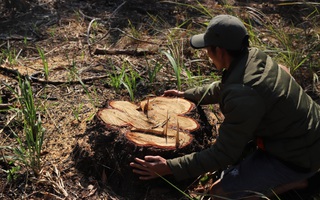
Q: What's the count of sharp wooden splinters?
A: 3